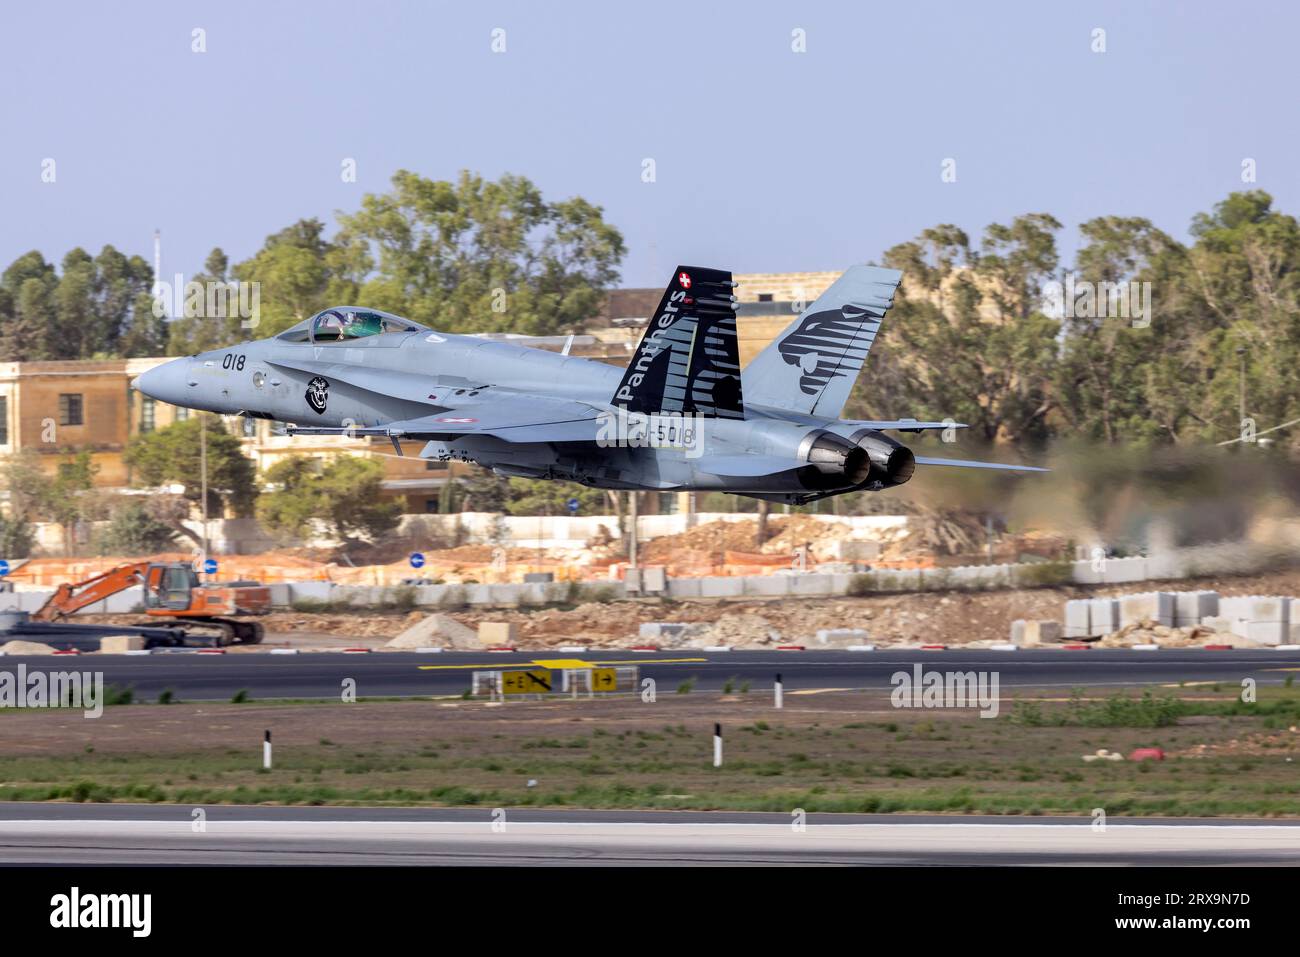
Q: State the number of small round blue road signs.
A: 4